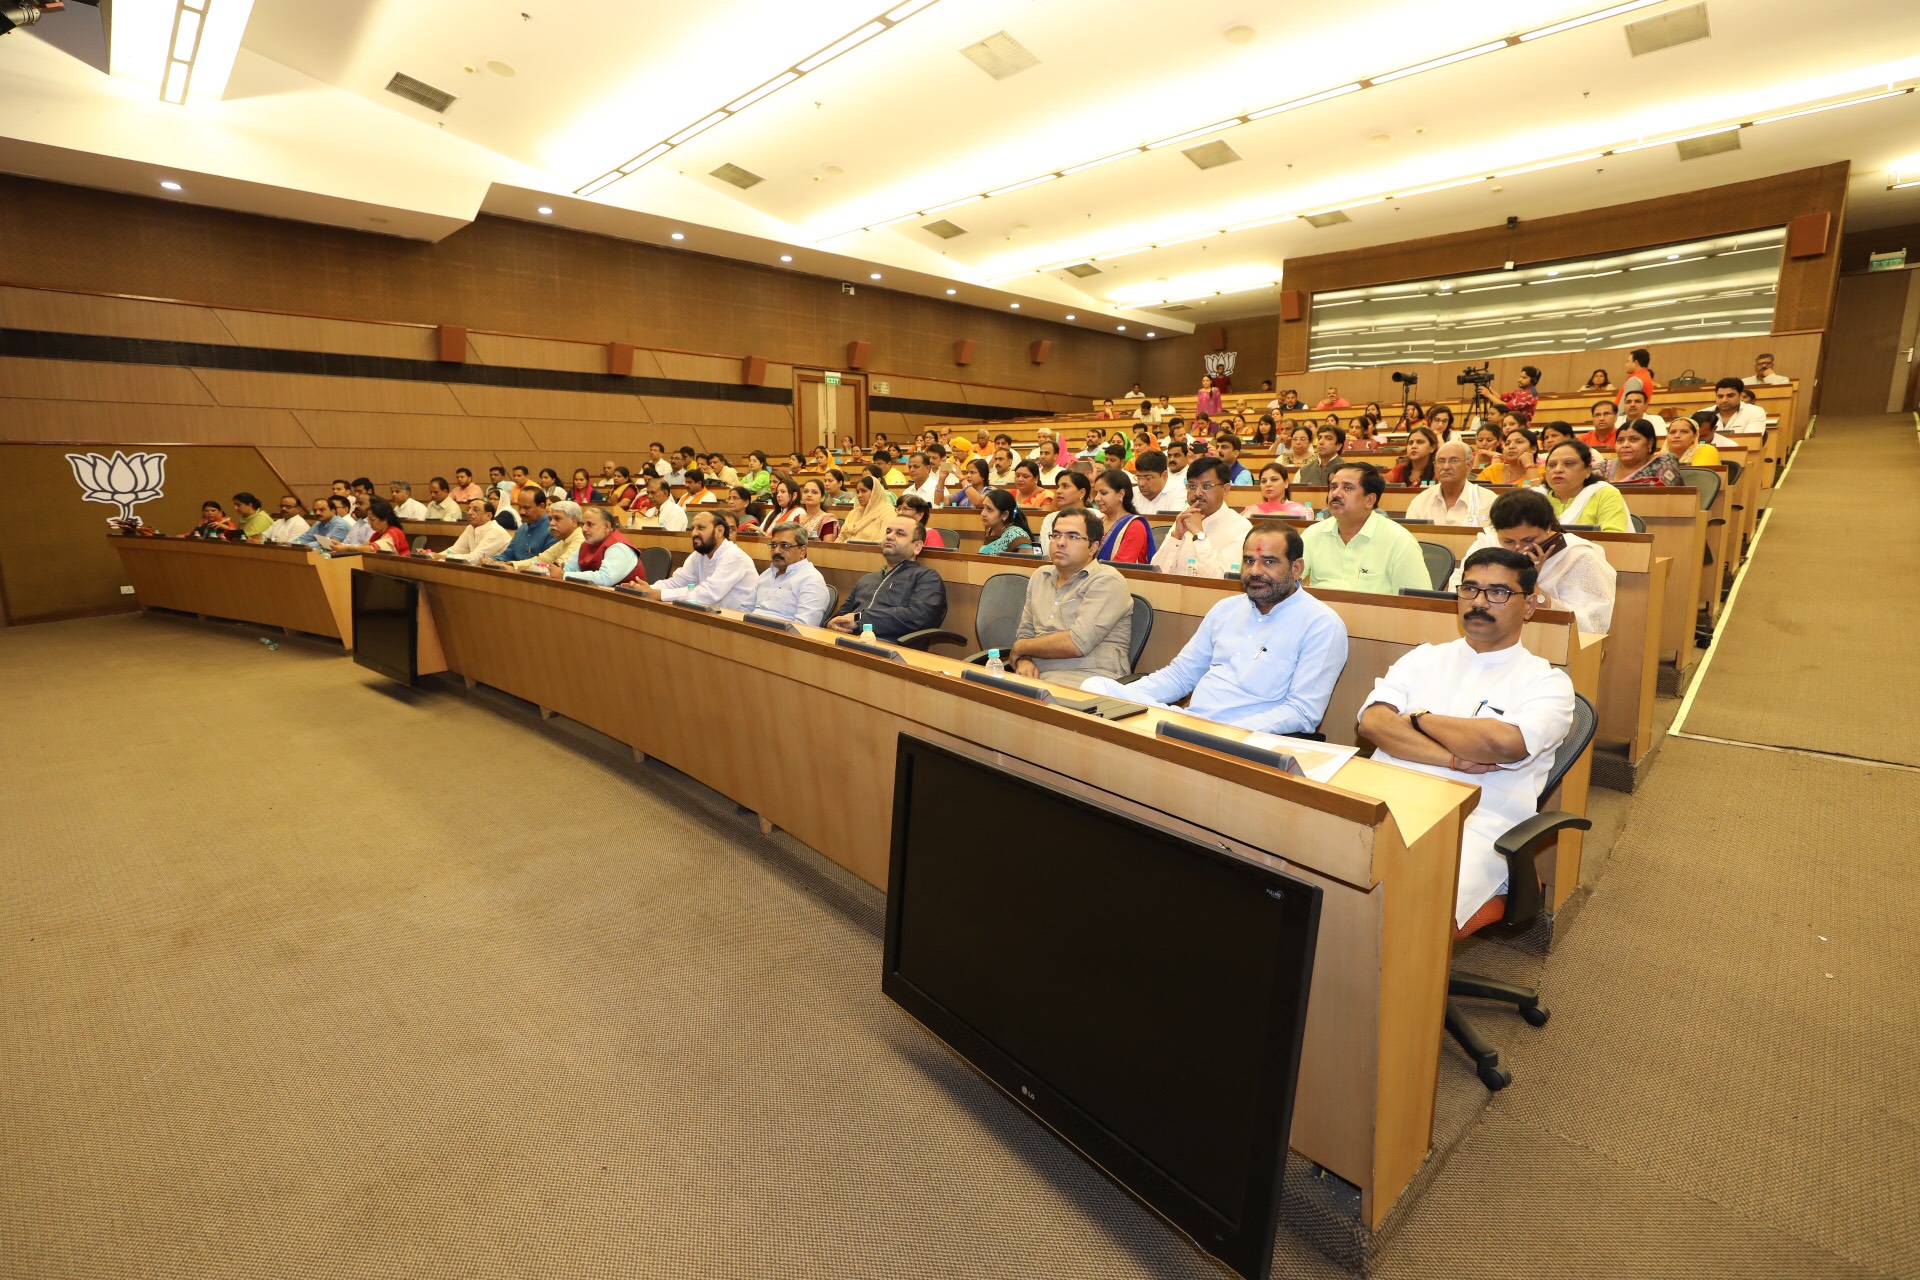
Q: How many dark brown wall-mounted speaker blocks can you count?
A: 9